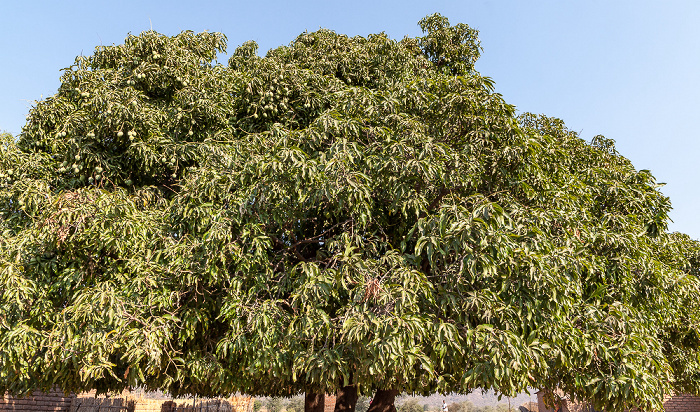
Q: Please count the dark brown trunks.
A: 3